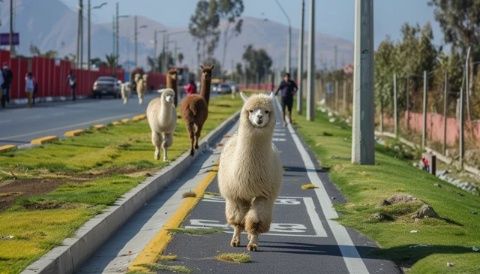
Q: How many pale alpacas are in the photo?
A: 4